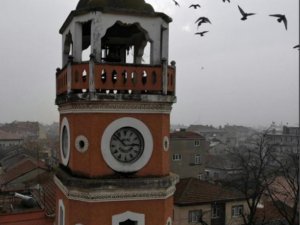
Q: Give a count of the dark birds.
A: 8